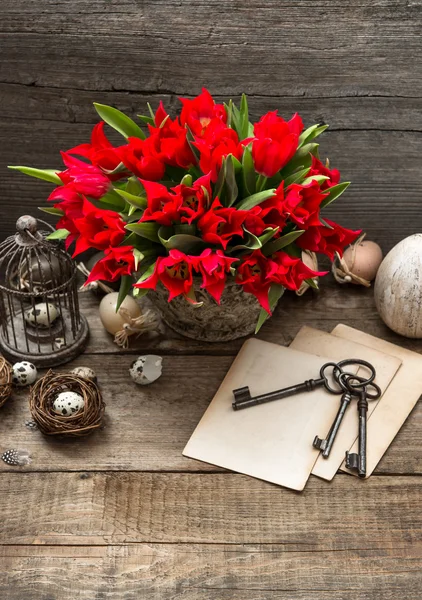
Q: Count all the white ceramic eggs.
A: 1